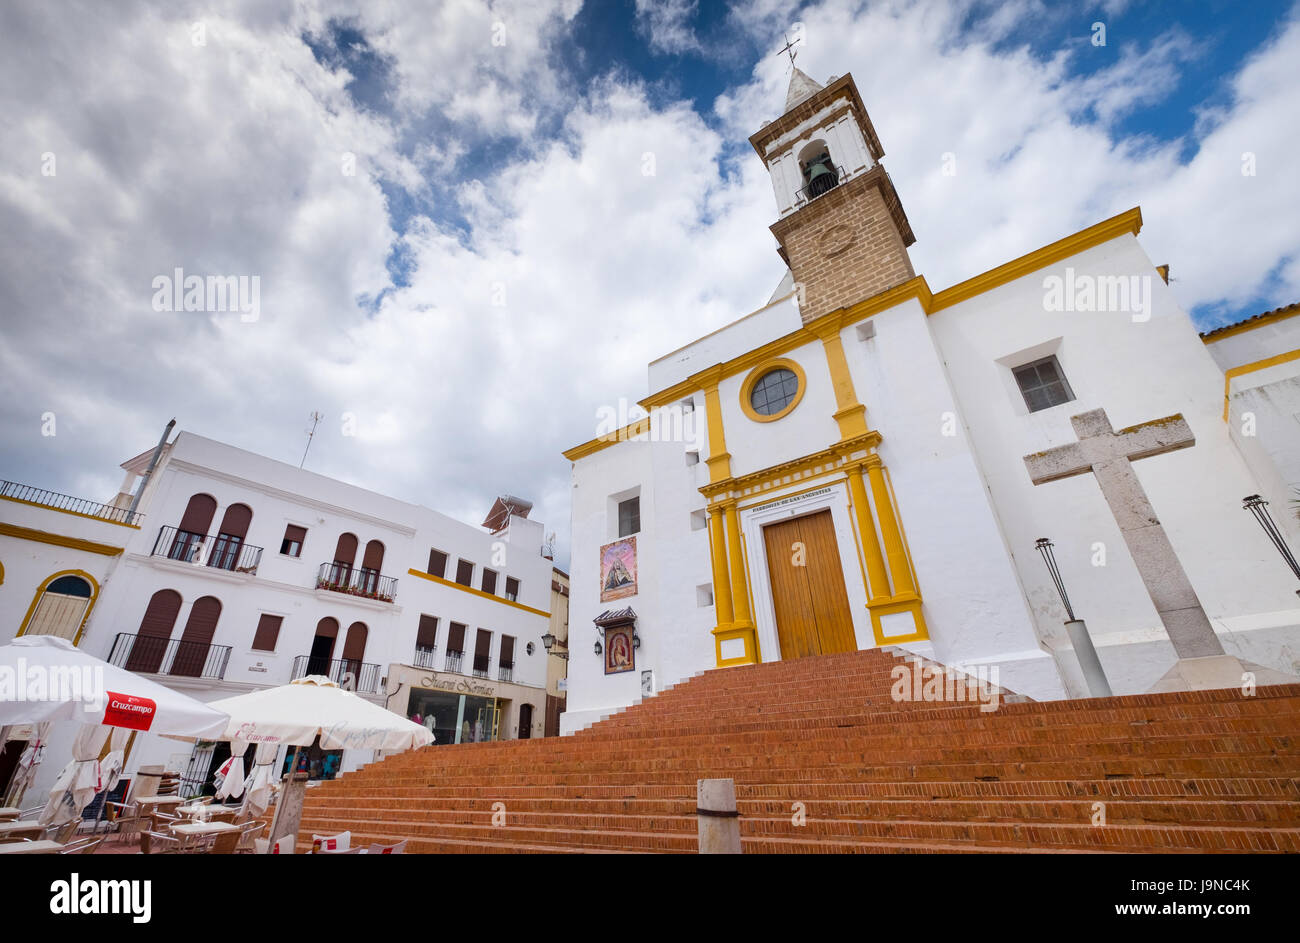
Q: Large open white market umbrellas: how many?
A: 2